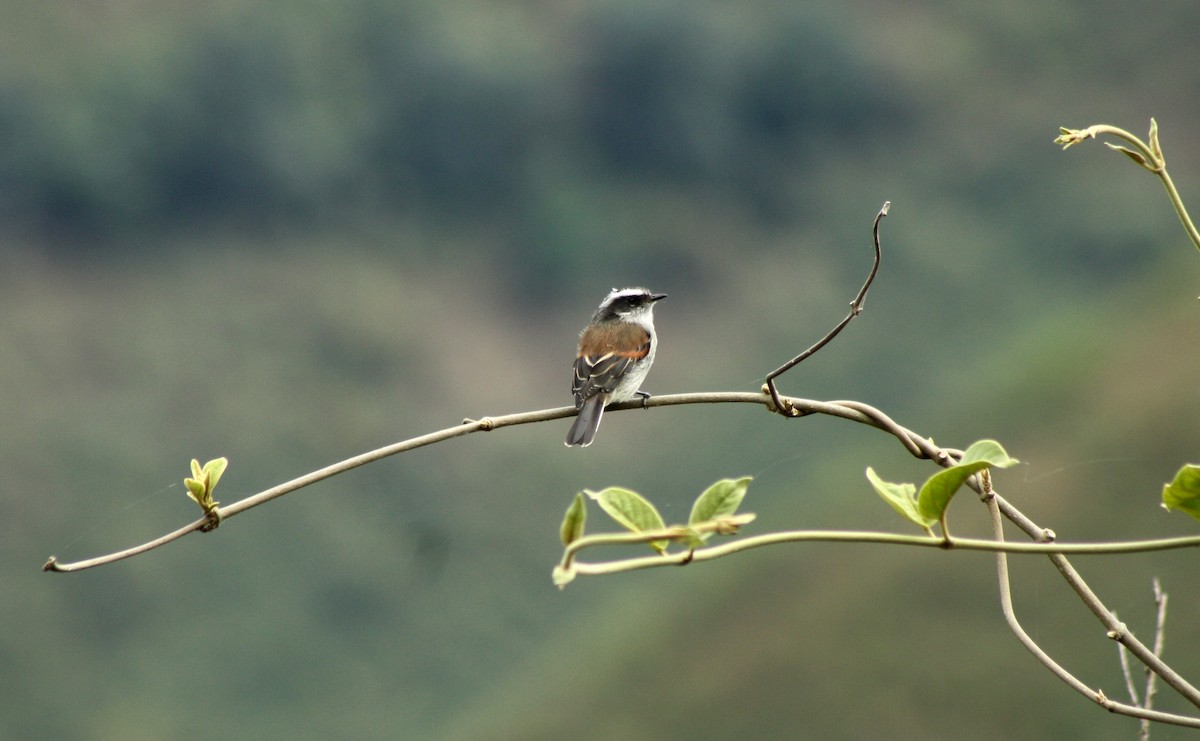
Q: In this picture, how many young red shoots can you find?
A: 0